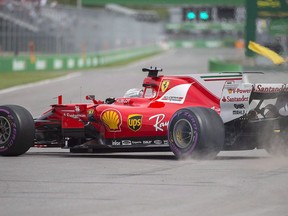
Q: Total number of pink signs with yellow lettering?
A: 0